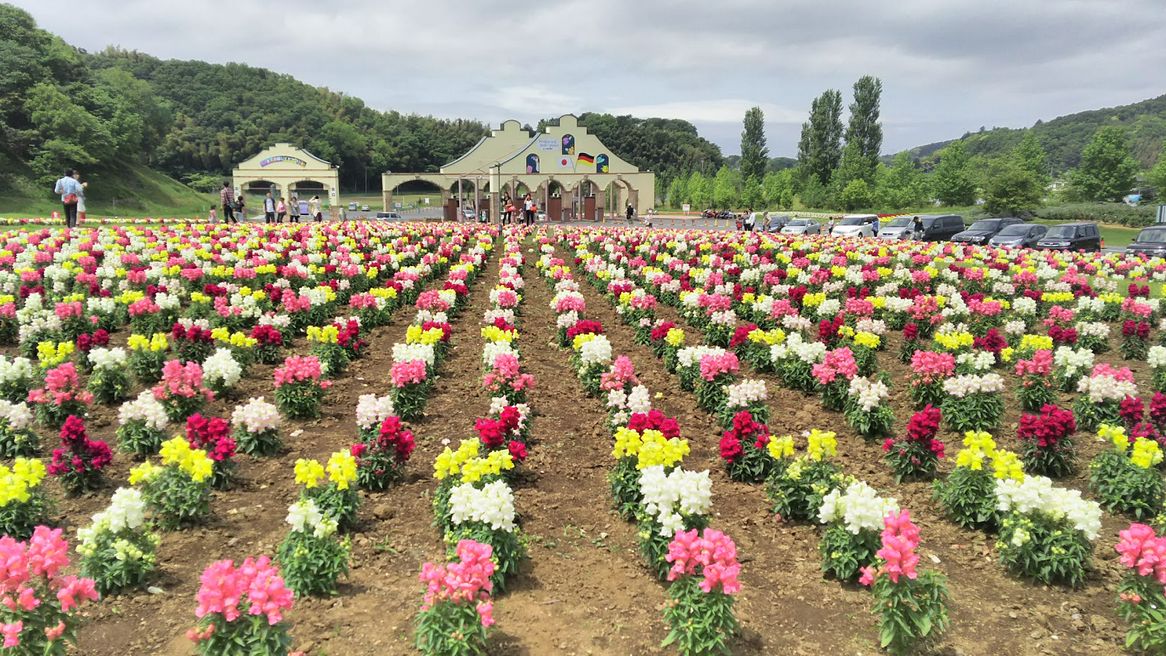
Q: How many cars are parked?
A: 9